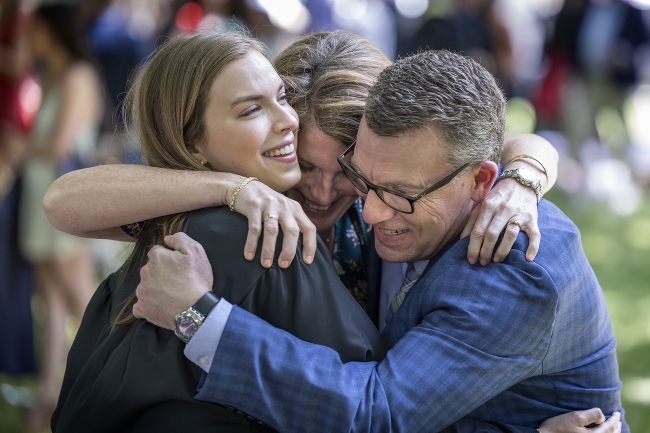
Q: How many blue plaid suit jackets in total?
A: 1